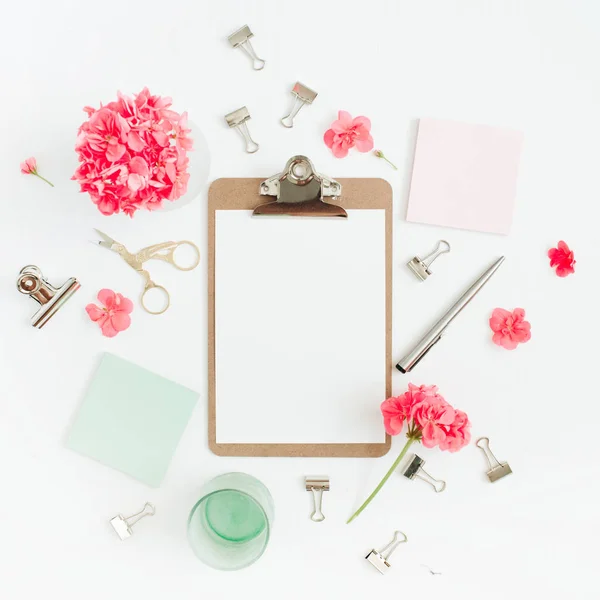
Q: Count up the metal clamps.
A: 11